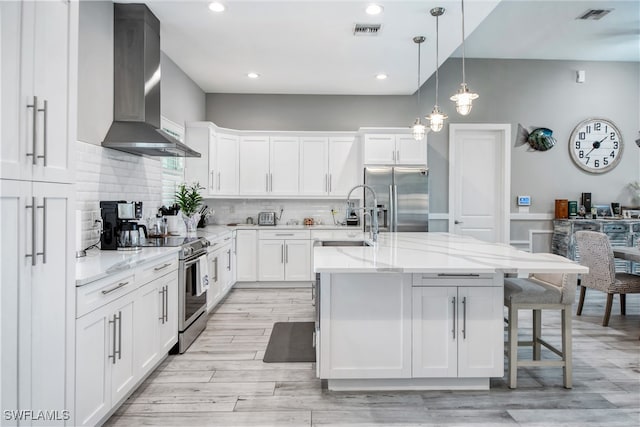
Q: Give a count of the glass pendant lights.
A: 3